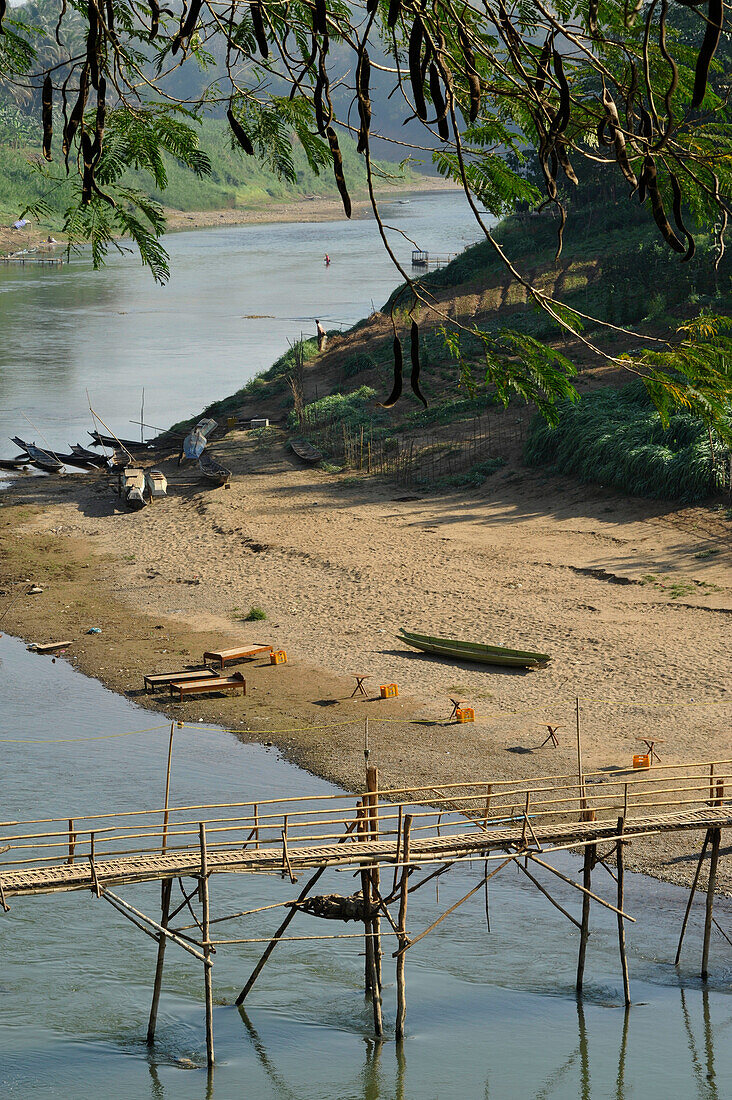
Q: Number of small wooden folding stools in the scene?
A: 4